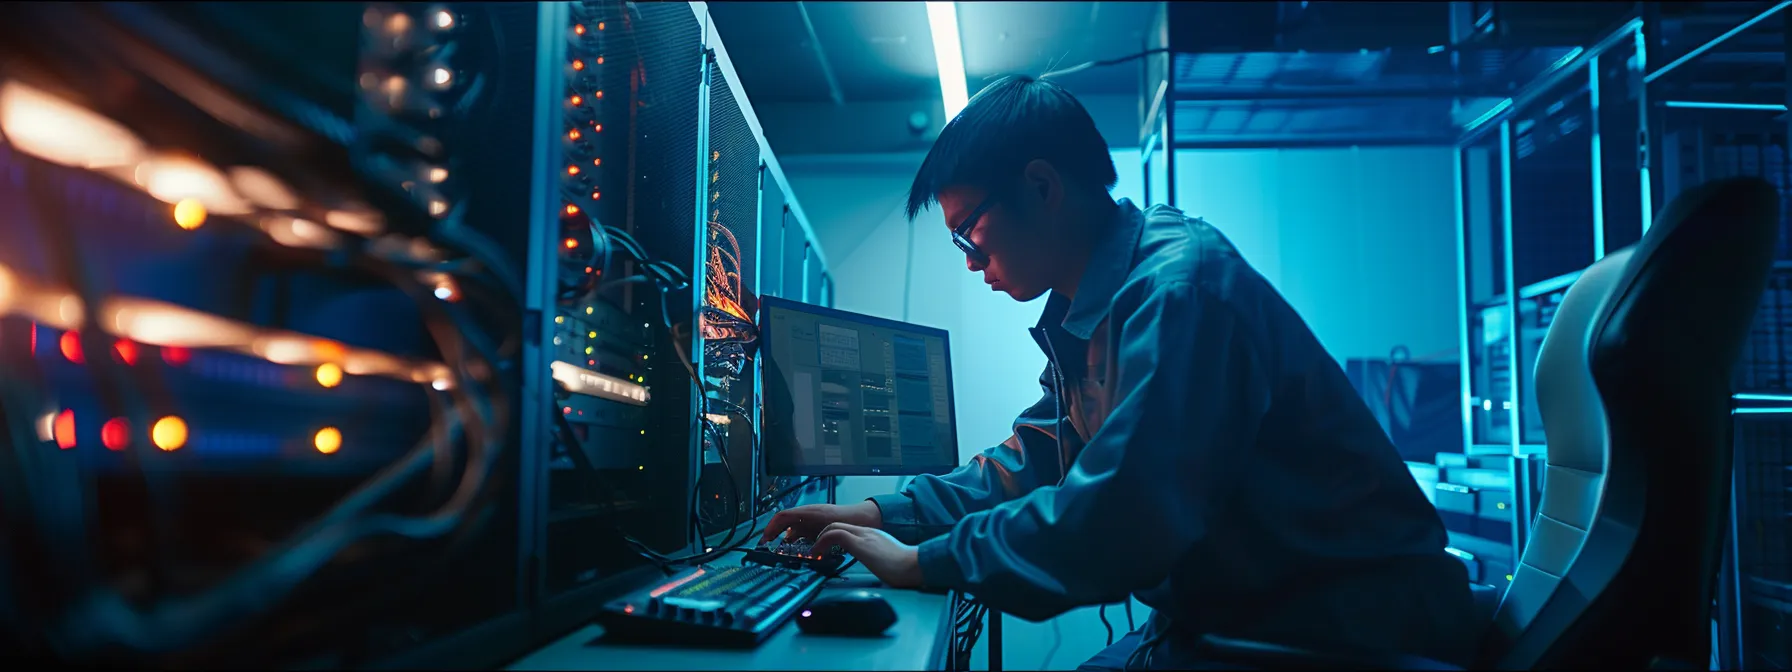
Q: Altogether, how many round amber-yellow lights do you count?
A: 4